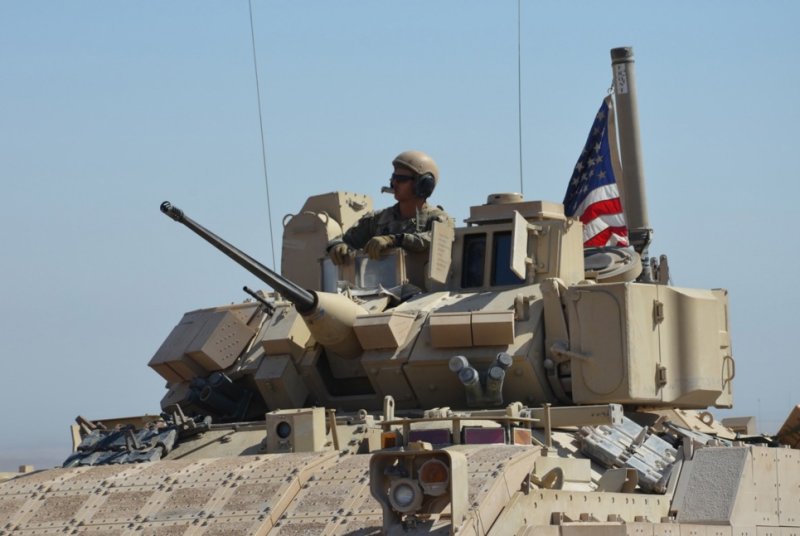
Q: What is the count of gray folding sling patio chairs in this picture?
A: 0